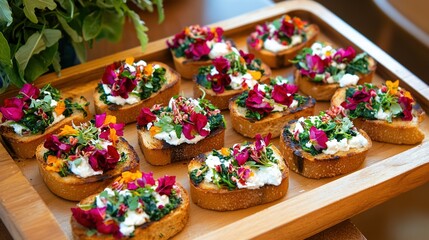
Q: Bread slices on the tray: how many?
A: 13